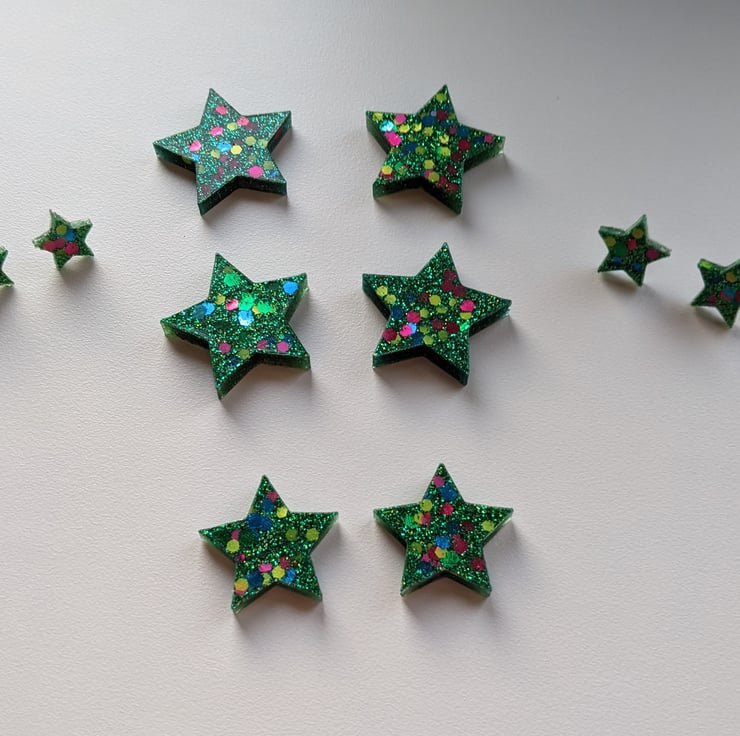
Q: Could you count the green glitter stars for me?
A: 10